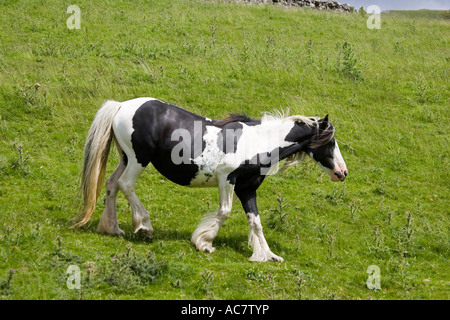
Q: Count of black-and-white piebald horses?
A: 1